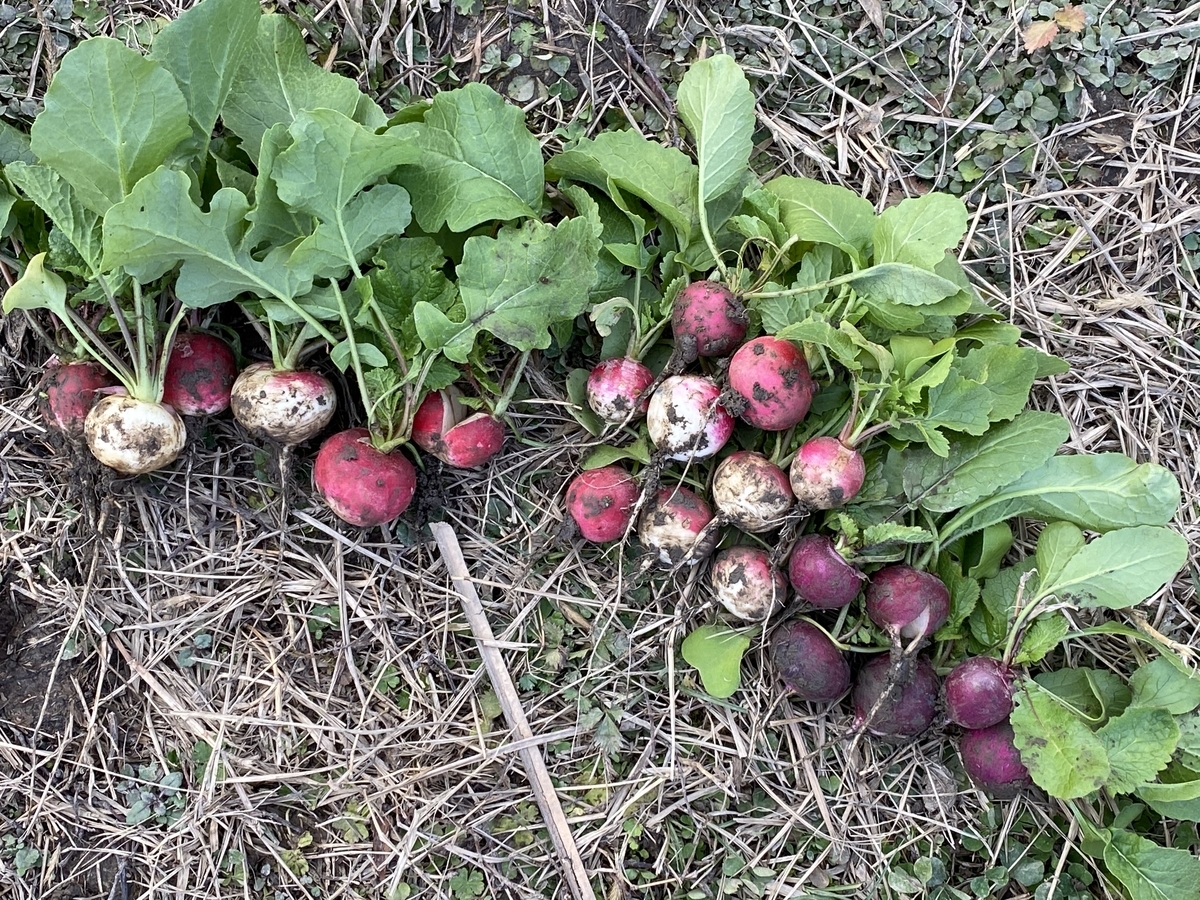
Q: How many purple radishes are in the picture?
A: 6